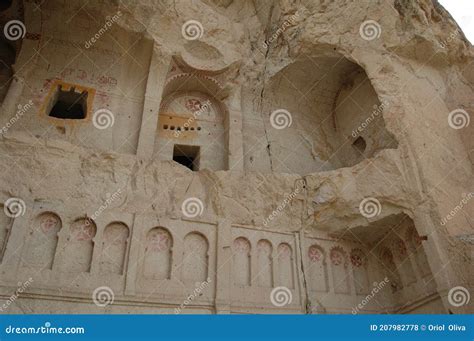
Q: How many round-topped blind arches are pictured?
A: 14